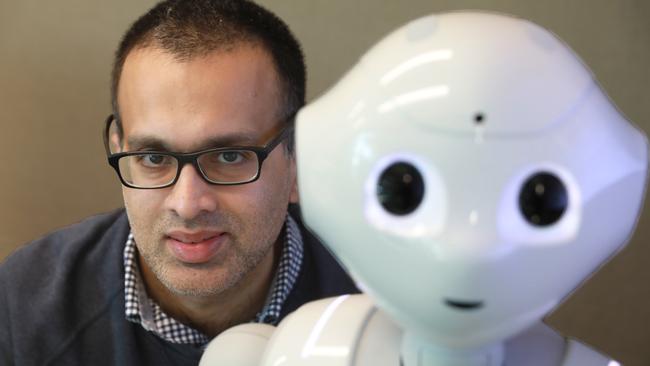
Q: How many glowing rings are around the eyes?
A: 2